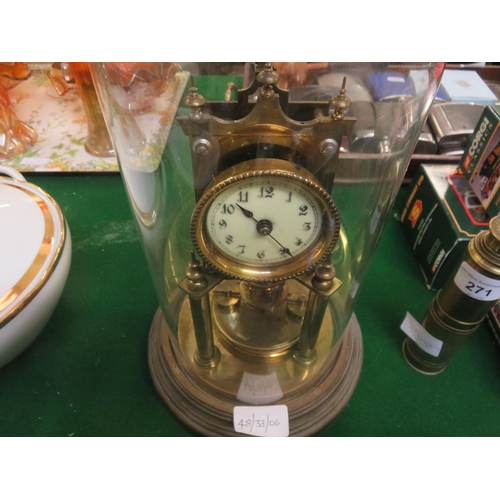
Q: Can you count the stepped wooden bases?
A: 1